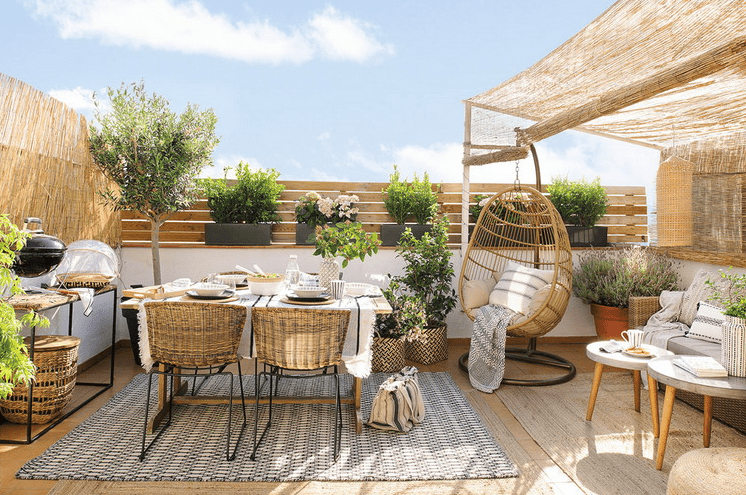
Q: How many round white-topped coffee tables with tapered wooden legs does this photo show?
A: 2